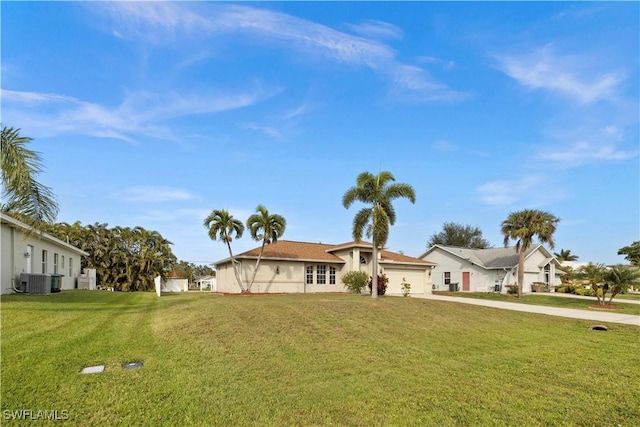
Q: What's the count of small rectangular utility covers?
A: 2